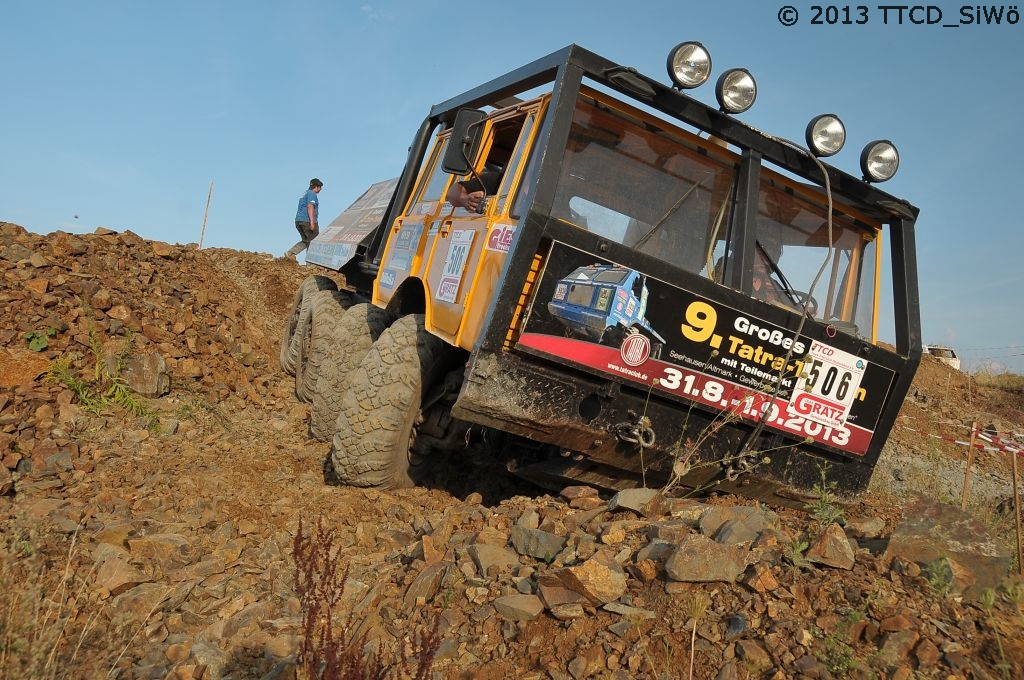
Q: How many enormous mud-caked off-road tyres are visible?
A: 4